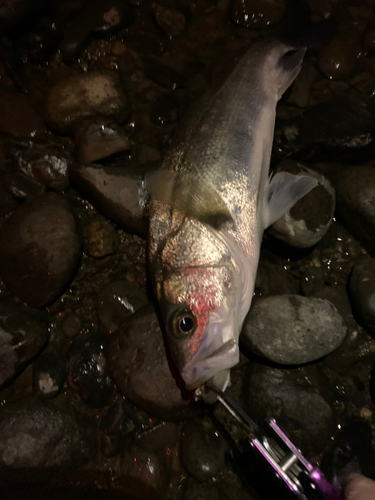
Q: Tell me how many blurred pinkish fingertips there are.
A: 1